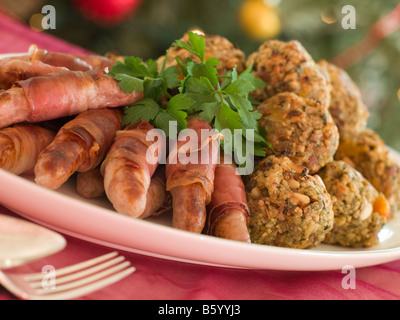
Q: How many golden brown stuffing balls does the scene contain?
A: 7